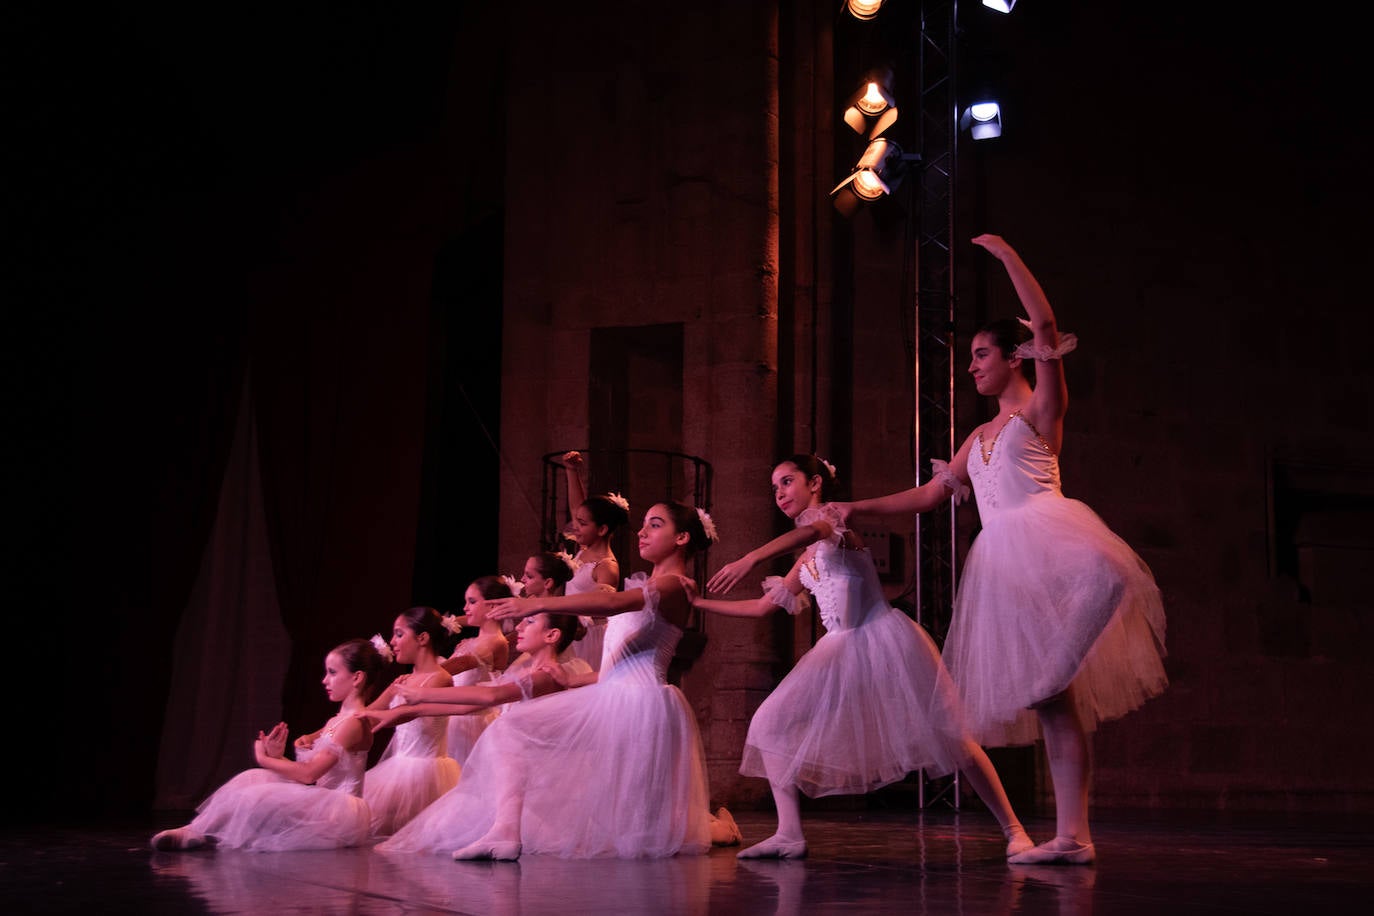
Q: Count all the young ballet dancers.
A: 9